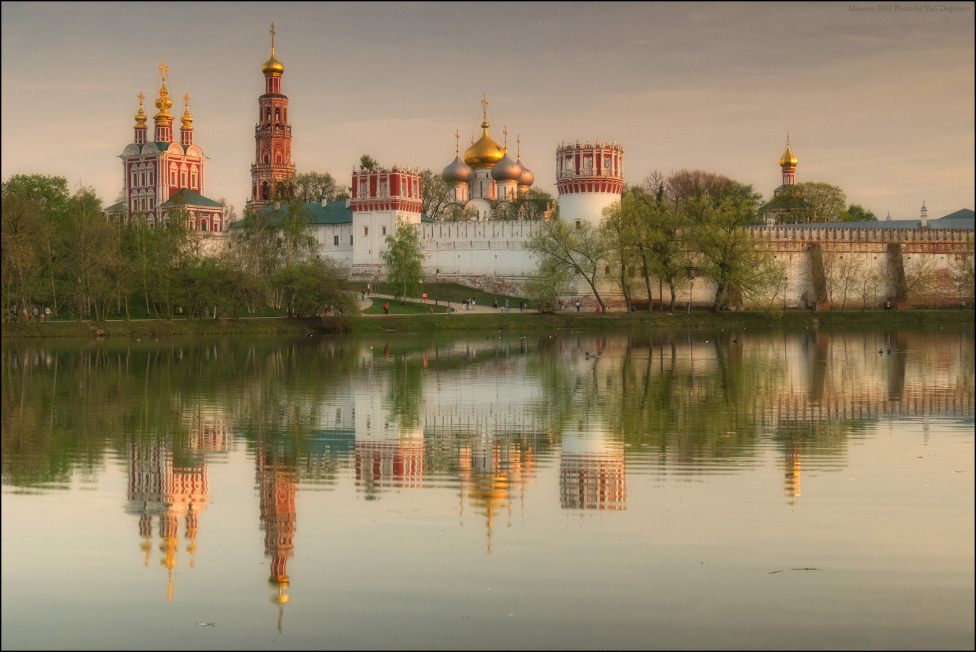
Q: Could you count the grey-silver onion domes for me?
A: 3